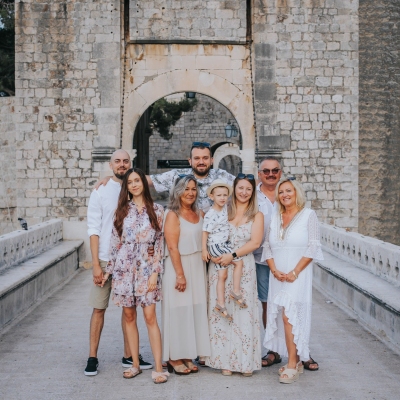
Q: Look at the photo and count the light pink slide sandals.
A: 2